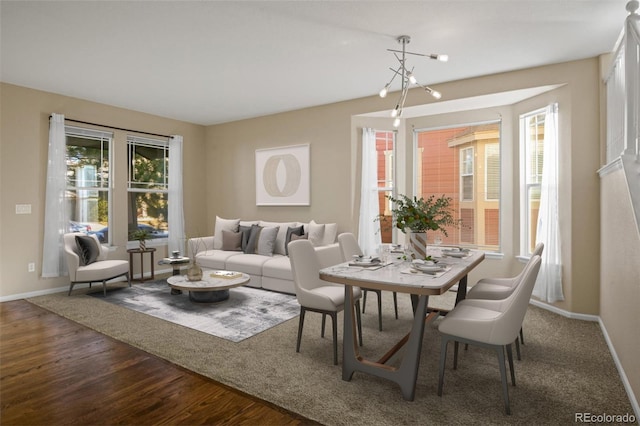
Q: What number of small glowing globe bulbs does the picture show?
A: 6